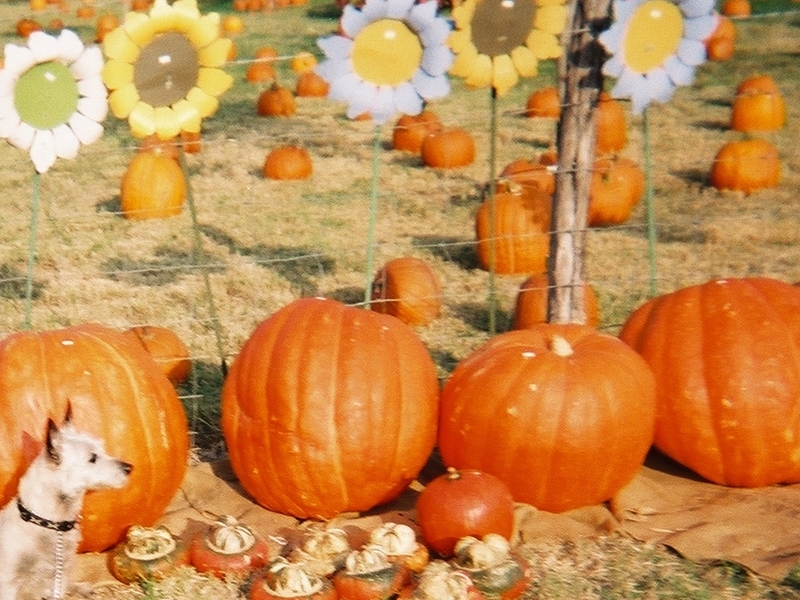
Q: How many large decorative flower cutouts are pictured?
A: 5